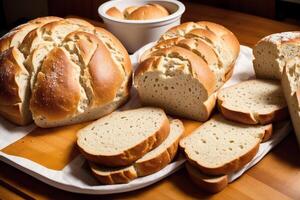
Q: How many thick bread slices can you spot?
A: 5